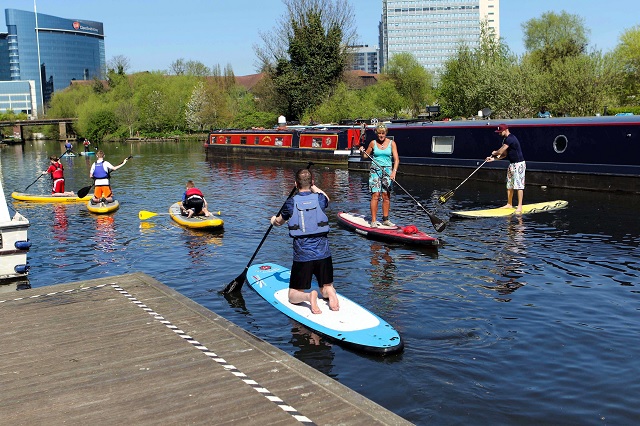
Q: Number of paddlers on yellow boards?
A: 4